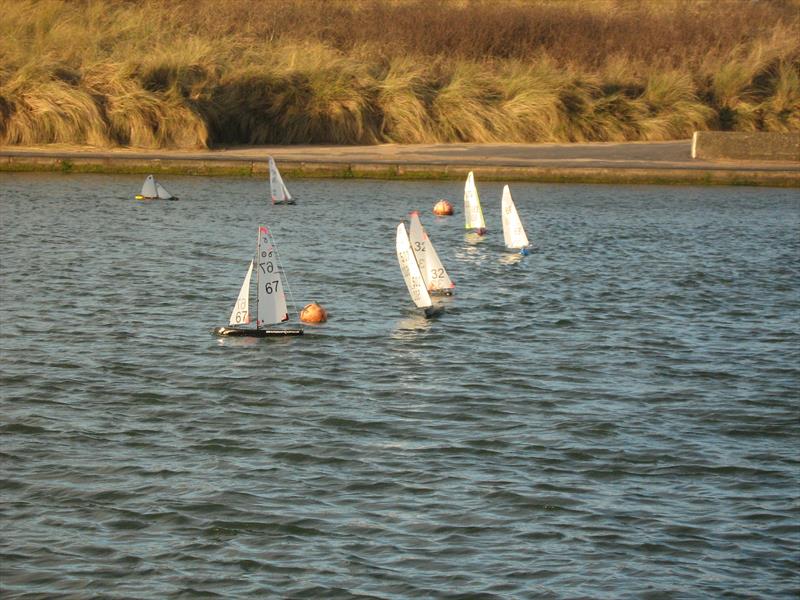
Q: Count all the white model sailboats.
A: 7